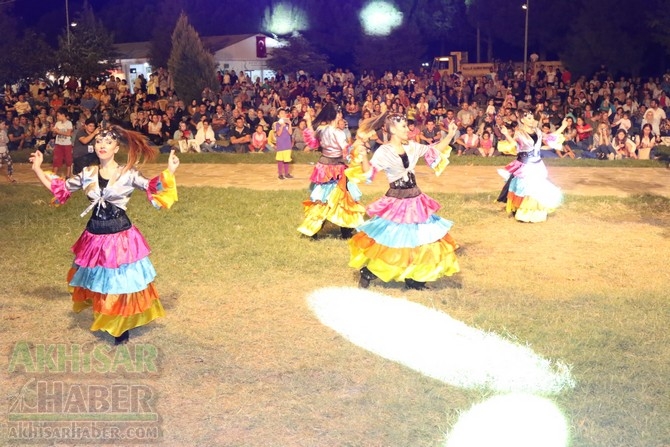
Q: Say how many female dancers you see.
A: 4